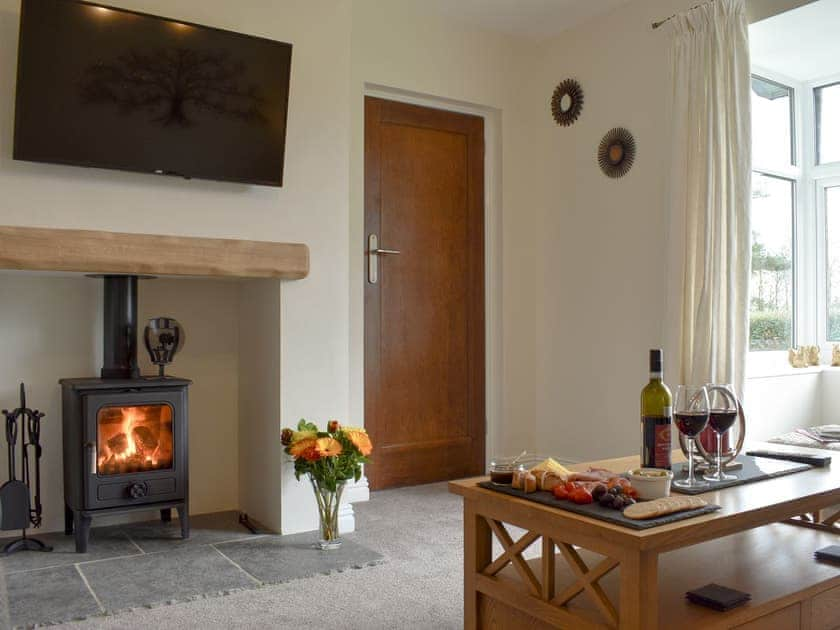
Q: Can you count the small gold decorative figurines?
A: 3